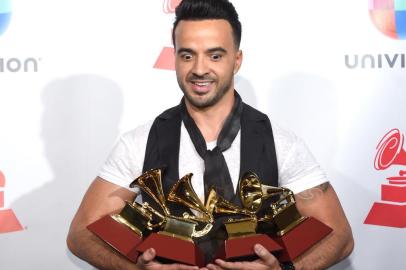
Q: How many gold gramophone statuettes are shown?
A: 4